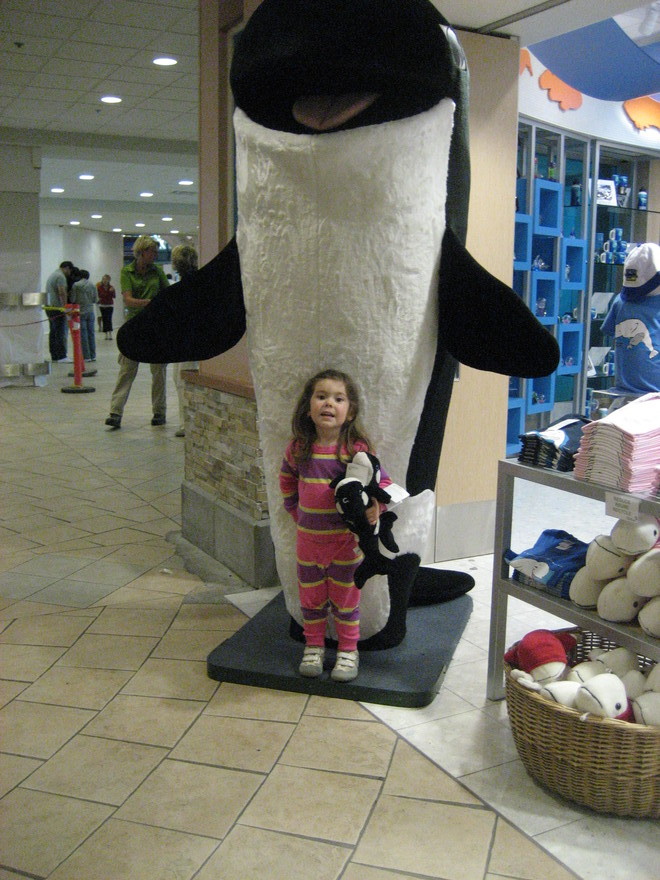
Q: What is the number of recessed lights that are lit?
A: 12